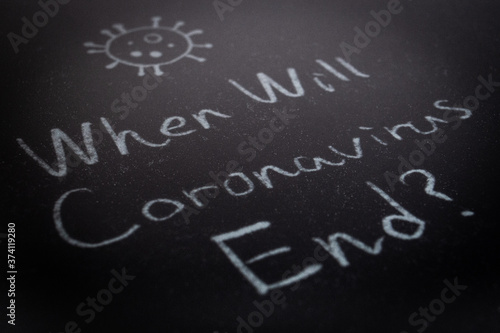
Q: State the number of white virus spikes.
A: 12